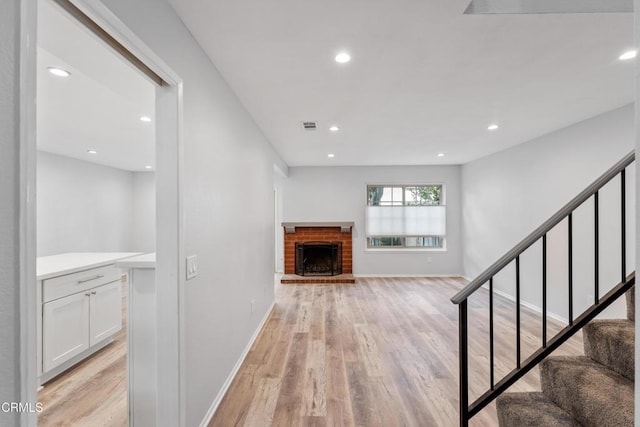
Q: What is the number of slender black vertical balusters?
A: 6